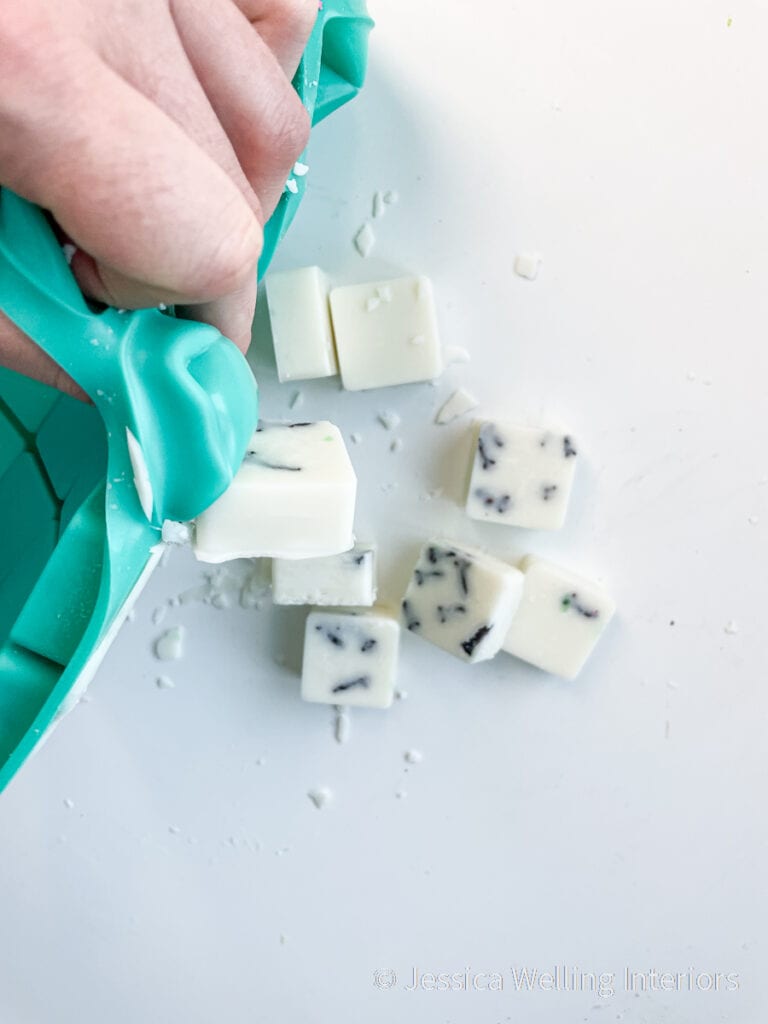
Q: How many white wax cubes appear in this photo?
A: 8